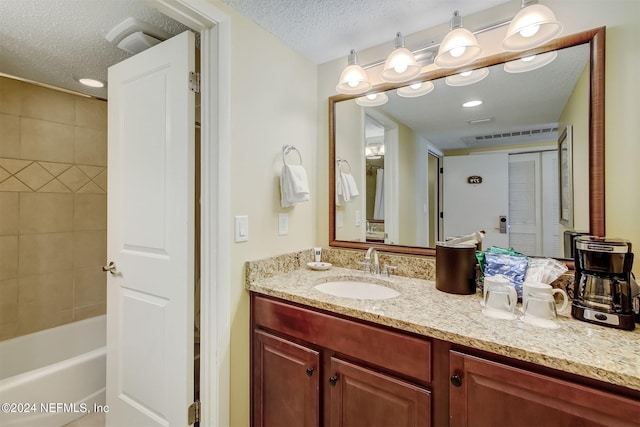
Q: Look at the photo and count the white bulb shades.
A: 4